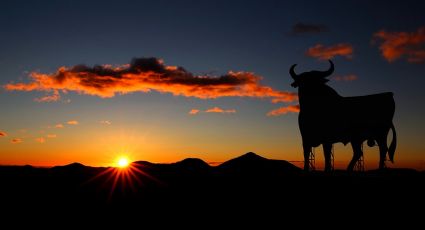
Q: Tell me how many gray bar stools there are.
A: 0